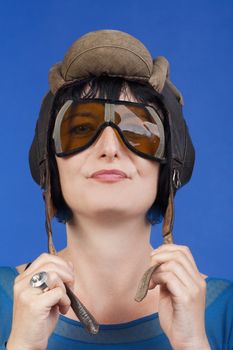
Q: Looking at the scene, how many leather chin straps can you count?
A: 2